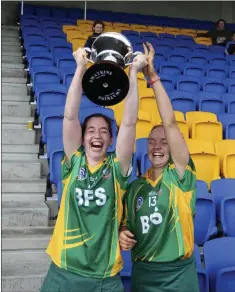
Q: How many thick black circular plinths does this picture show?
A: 1